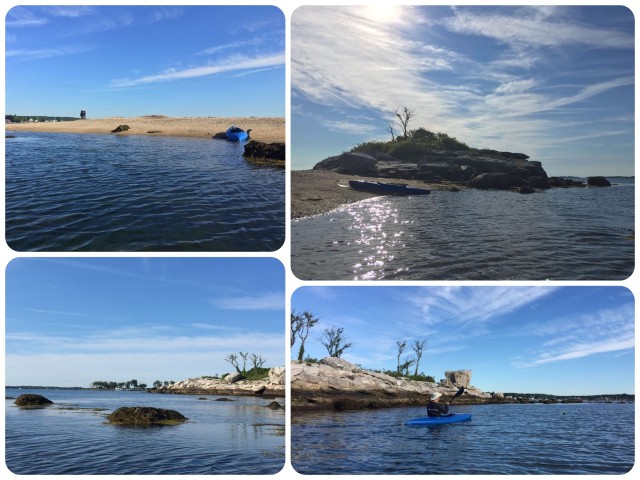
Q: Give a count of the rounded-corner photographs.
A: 4